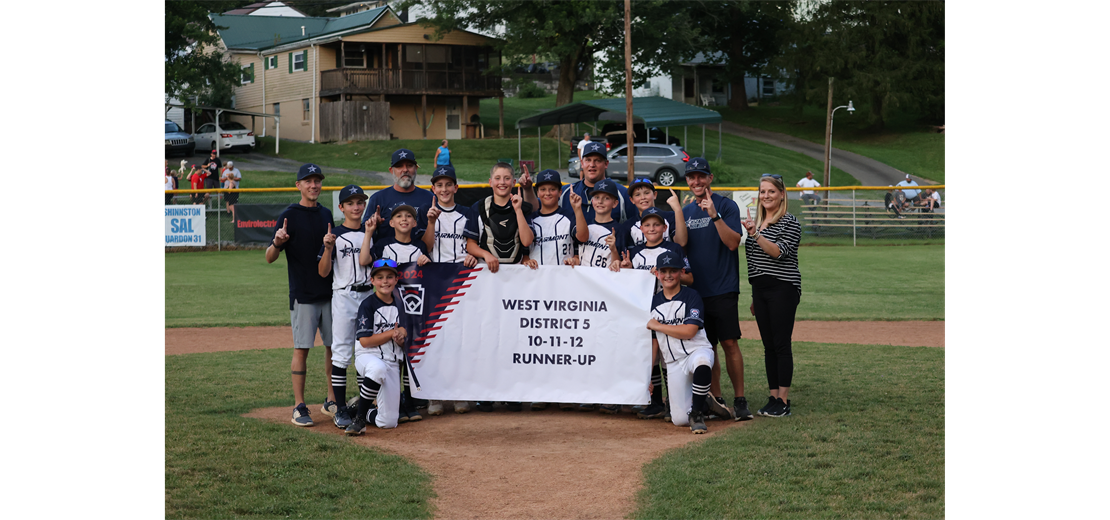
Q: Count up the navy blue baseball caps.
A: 13